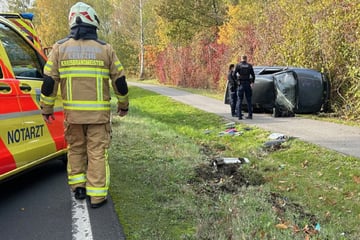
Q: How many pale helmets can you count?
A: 1